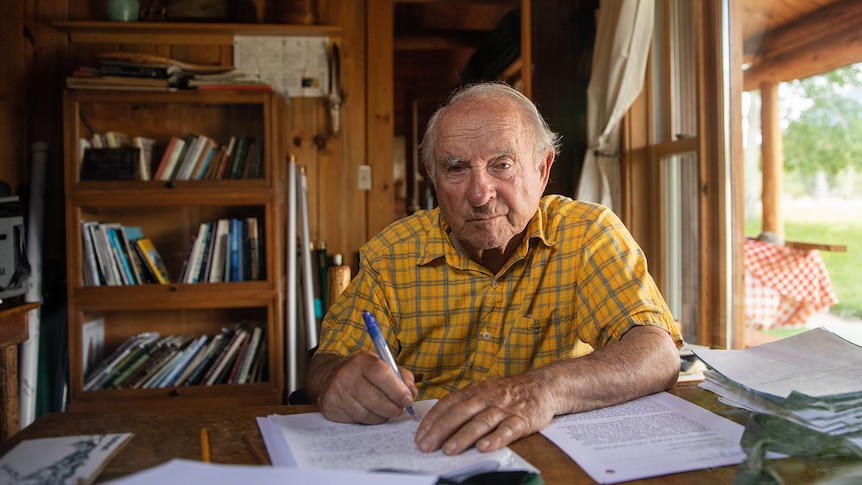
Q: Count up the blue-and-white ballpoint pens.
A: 1